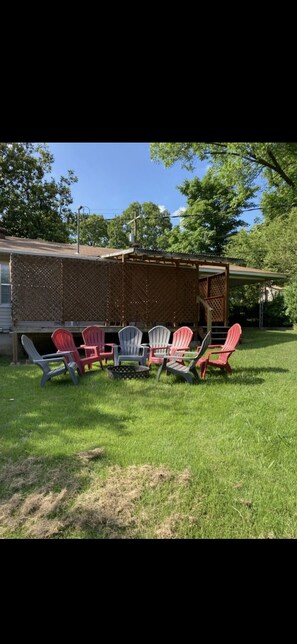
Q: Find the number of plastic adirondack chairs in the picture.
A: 8